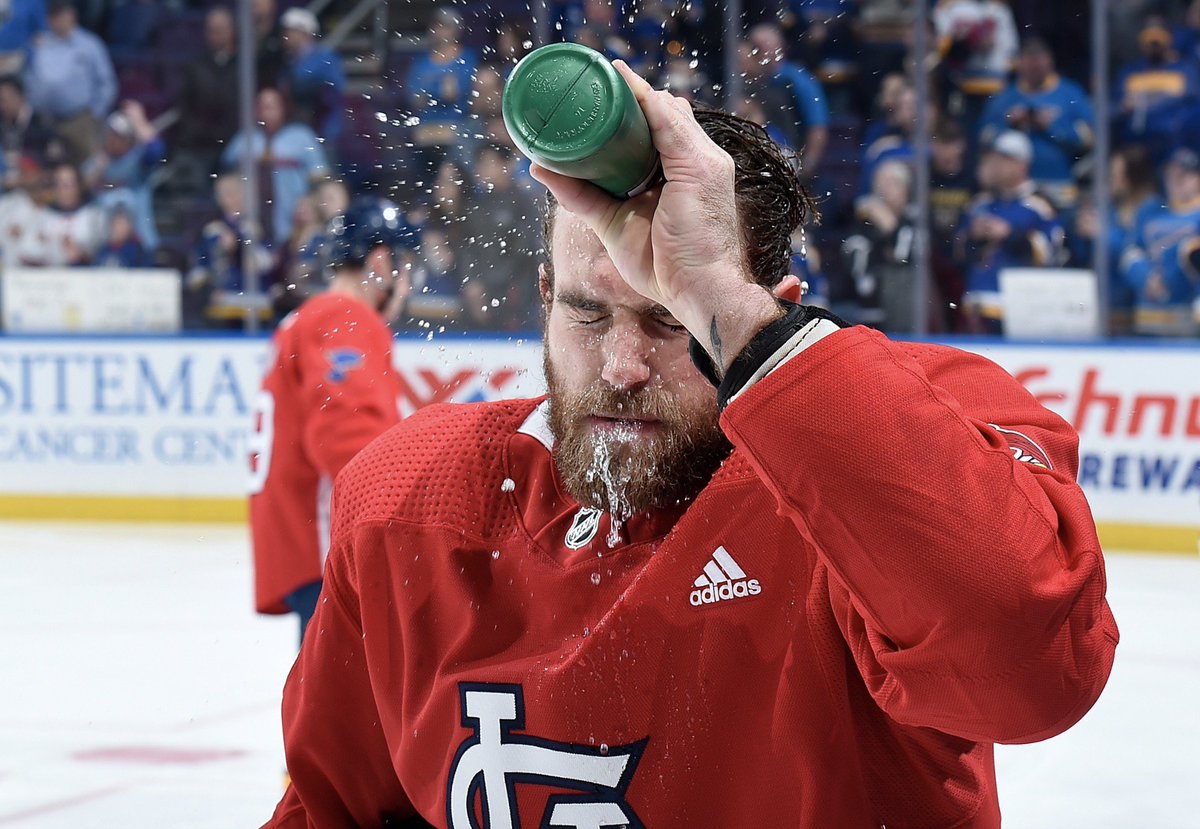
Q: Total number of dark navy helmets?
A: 1